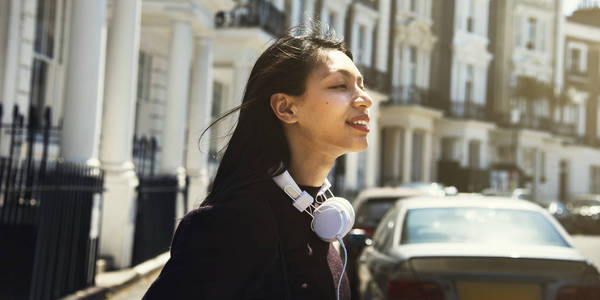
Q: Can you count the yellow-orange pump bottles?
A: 0